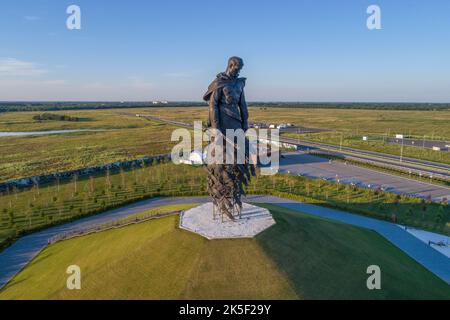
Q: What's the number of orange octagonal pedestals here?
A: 0